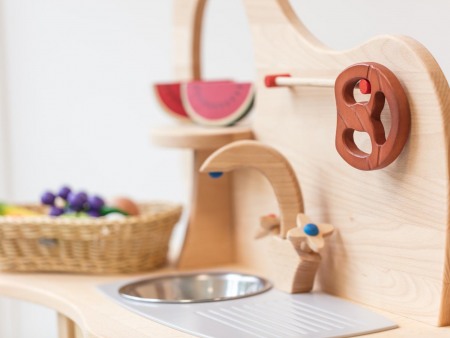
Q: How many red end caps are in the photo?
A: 2